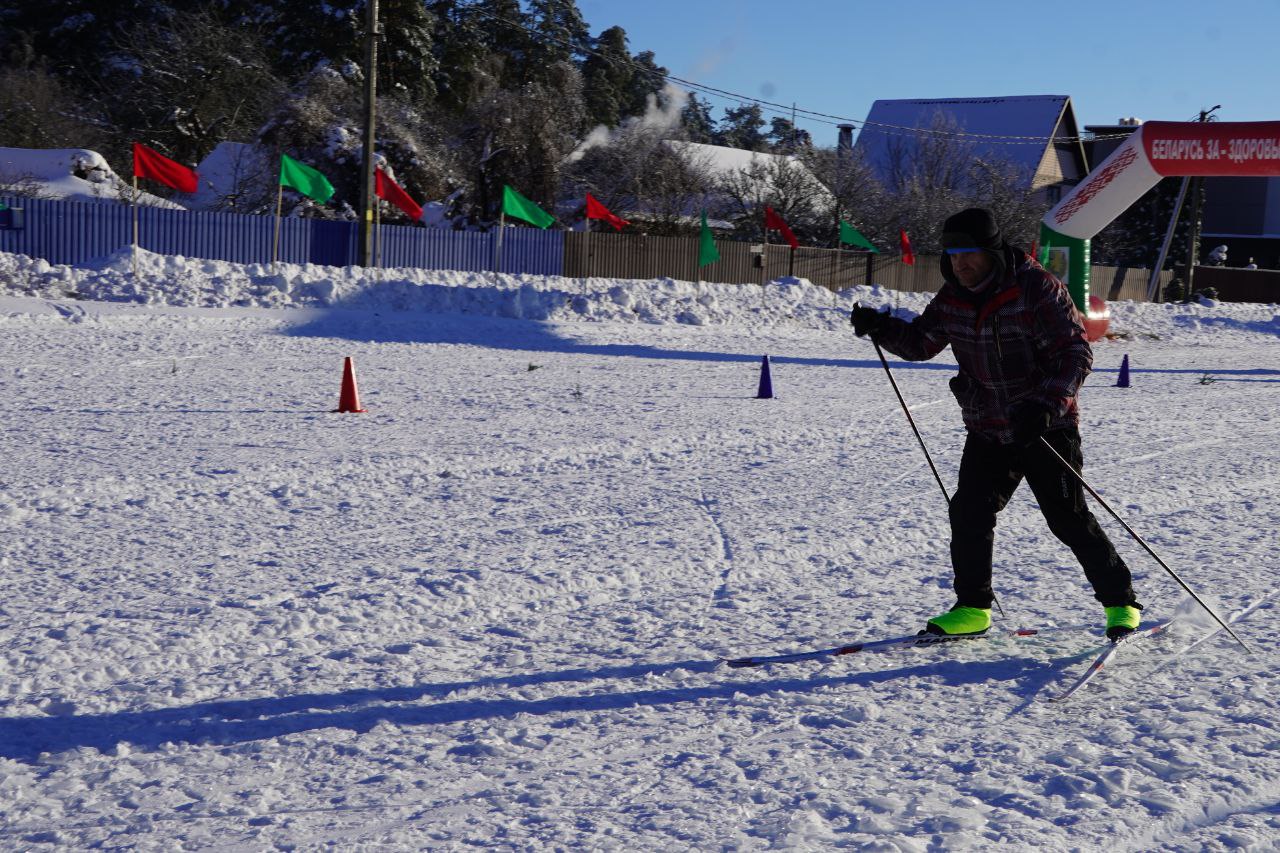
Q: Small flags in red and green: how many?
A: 11